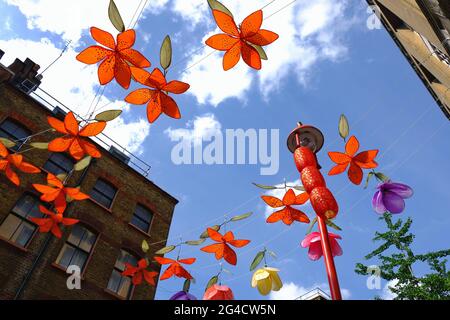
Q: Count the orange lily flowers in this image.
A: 12